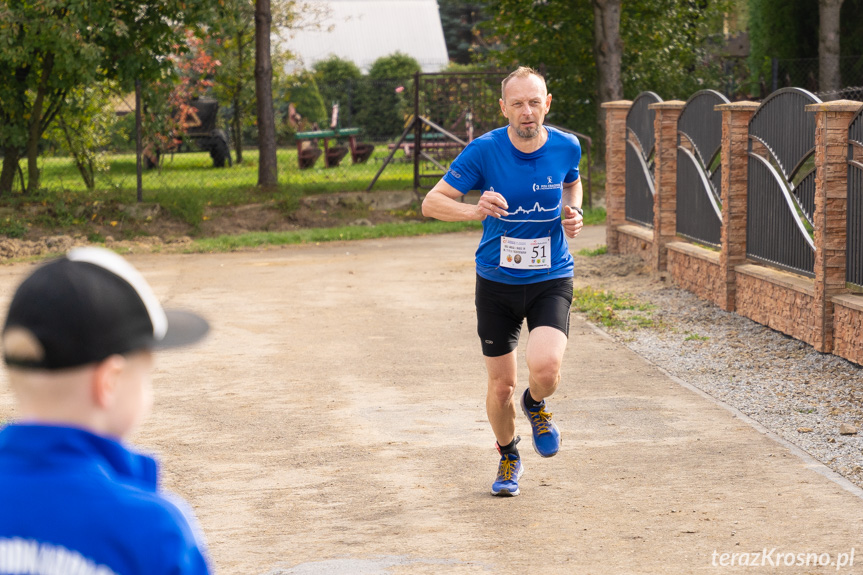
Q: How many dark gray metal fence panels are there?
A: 4